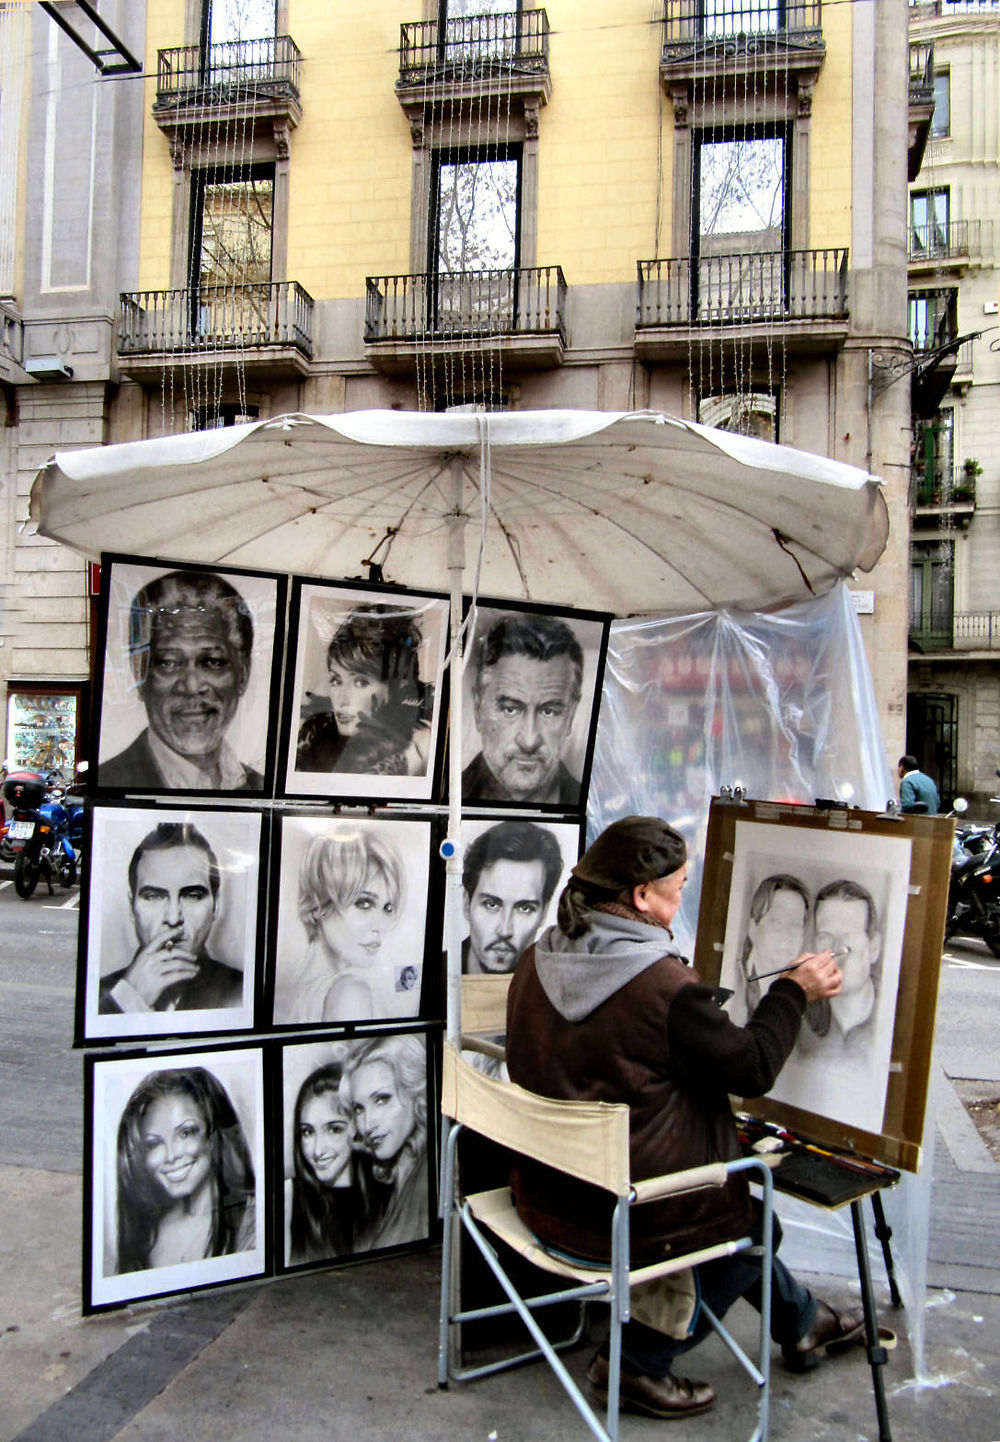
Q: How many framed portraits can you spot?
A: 8